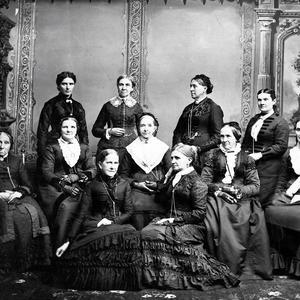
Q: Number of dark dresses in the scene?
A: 11